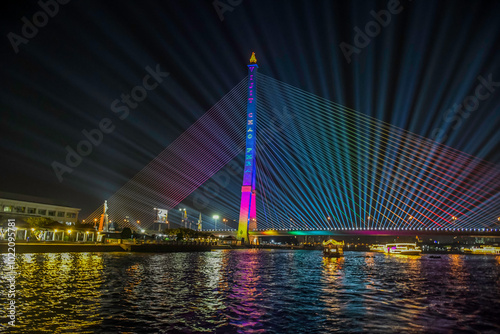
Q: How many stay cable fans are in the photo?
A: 2